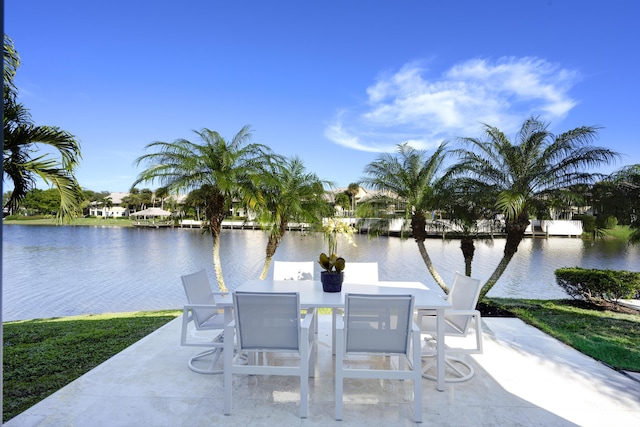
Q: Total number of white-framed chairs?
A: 6